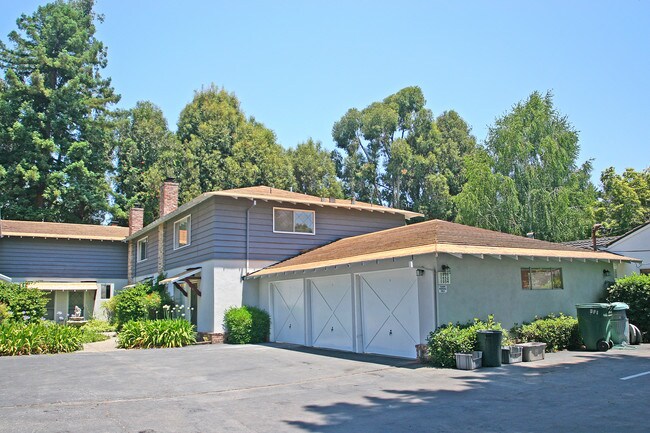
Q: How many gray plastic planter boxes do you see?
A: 3